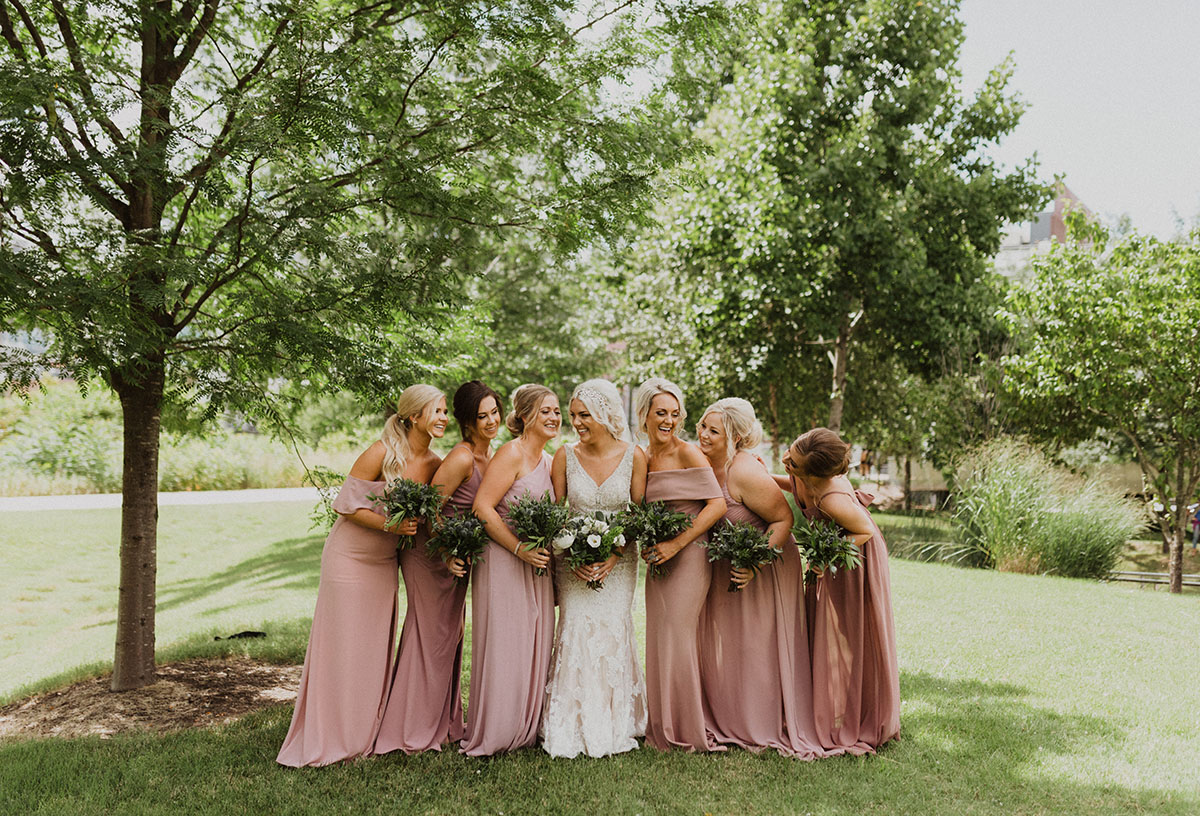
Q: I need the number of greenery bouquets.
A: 6